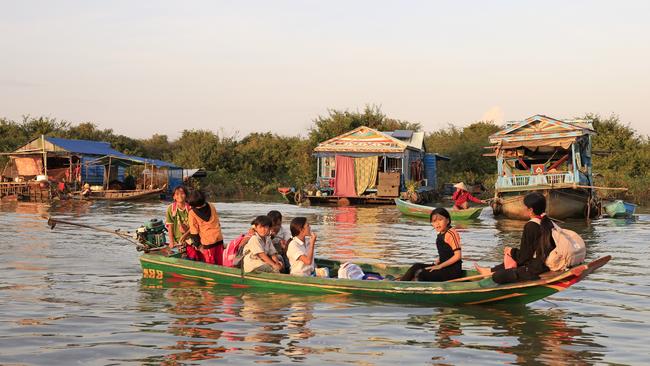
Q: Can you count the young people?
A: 7